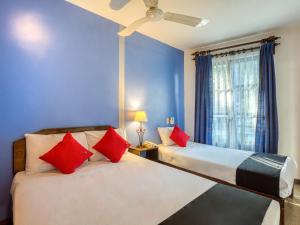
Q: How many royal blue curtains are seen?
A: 2